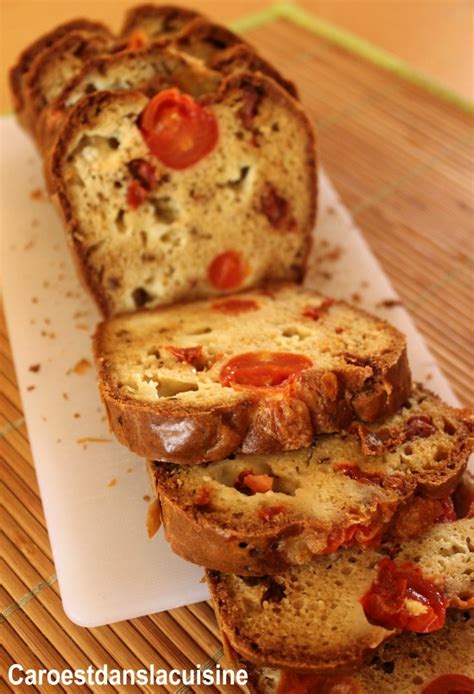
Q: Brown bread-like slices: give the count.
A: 8